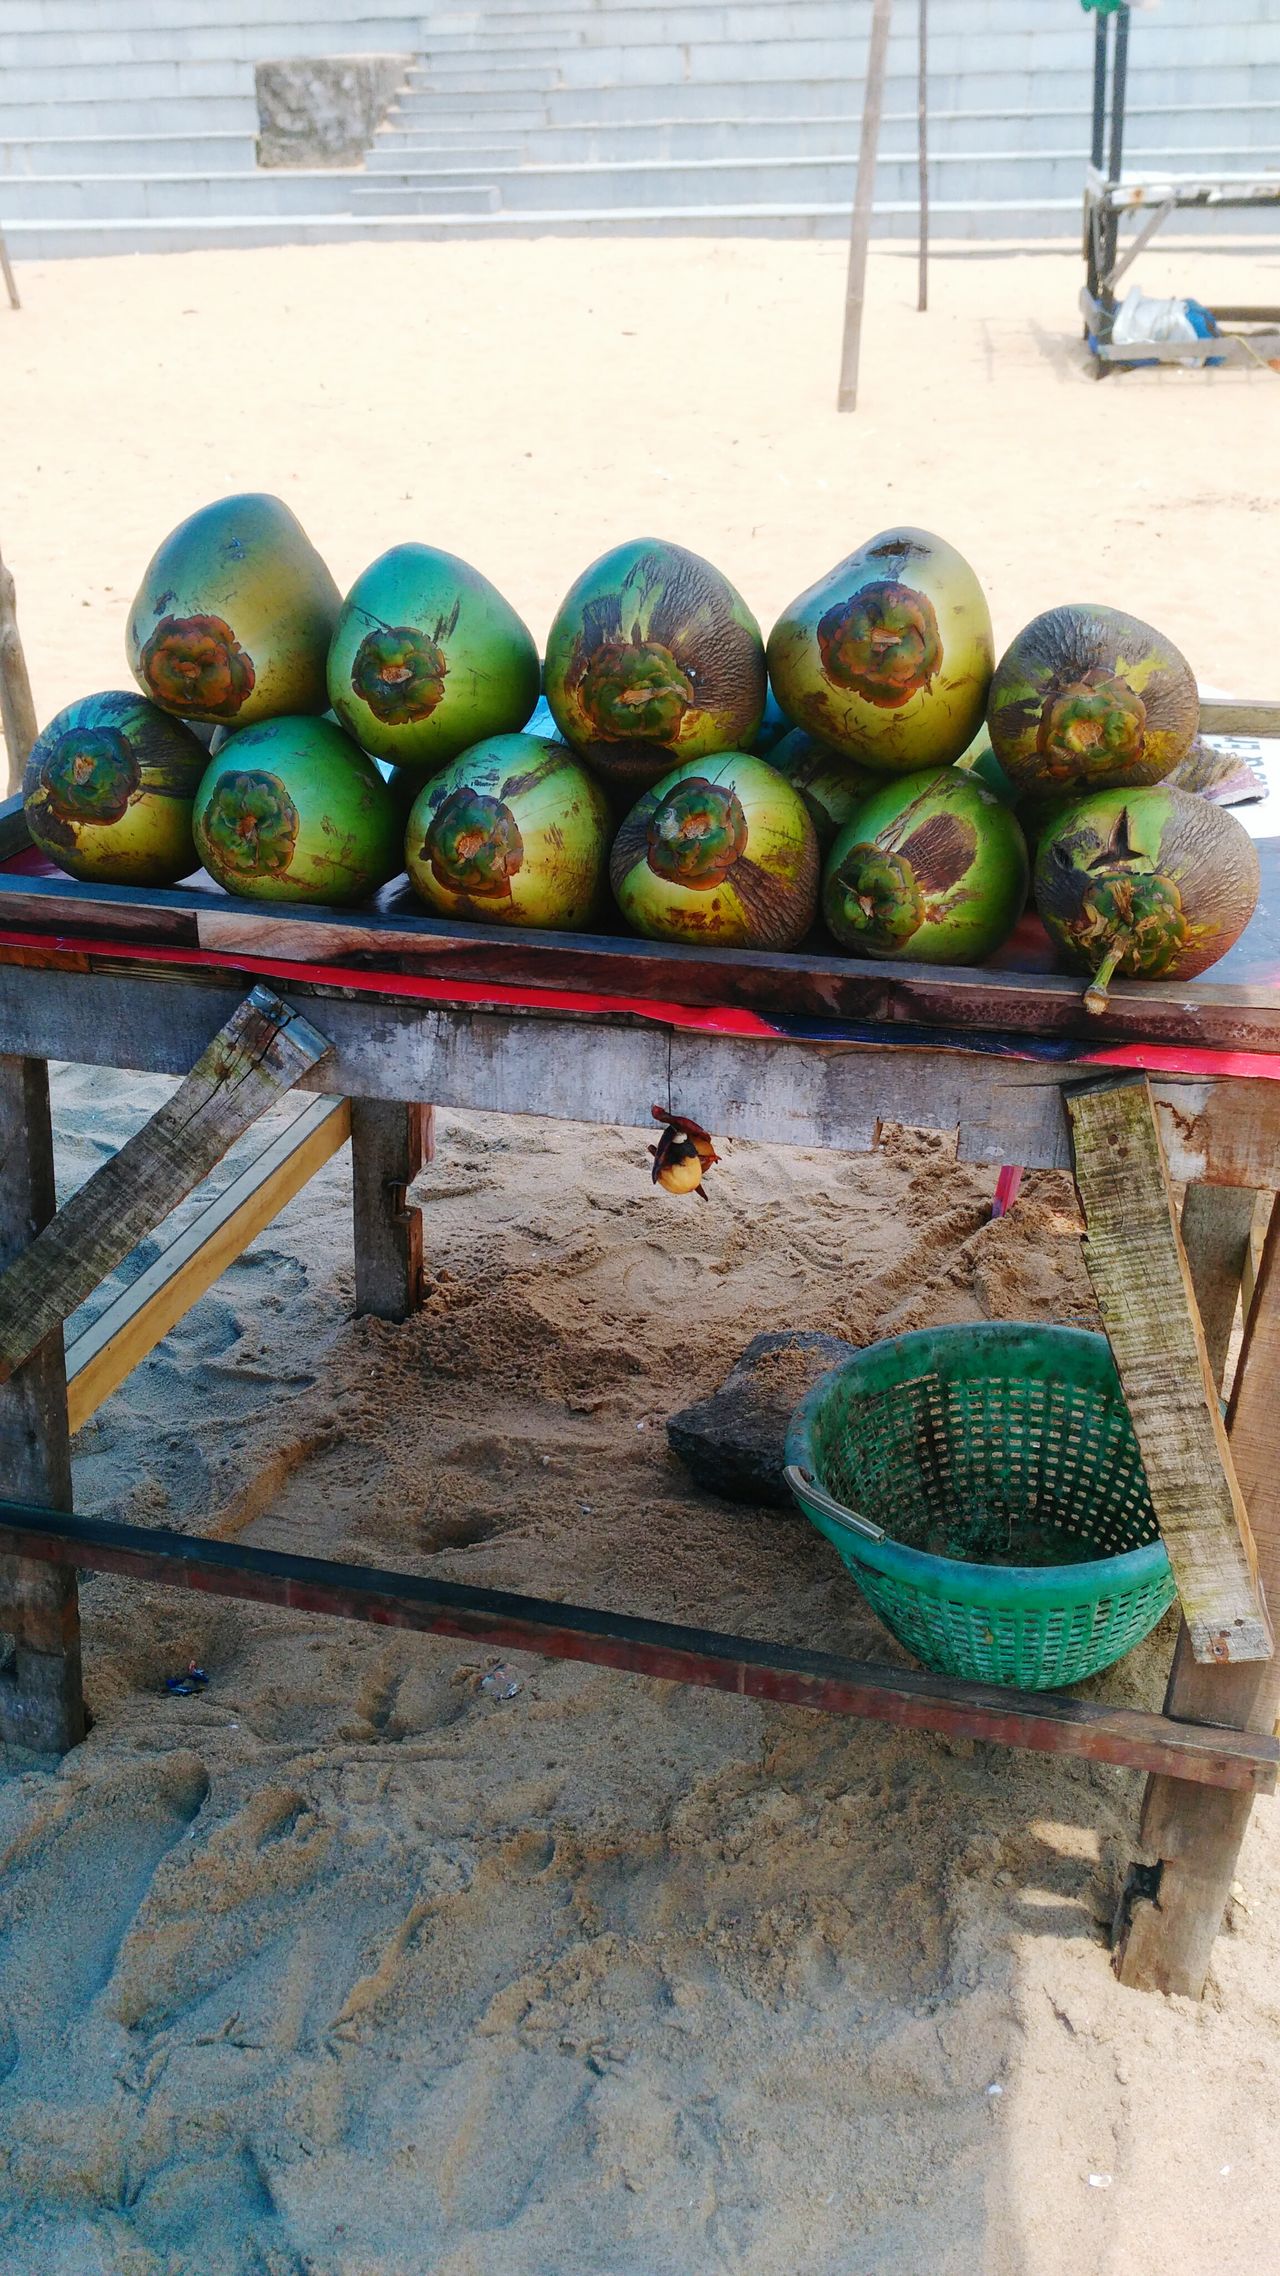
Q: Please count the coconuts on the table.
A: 11